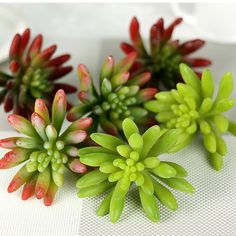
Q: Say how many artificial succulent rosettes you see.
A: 6